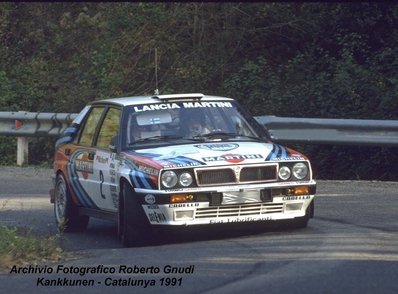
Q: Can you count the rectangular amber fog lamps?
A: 2